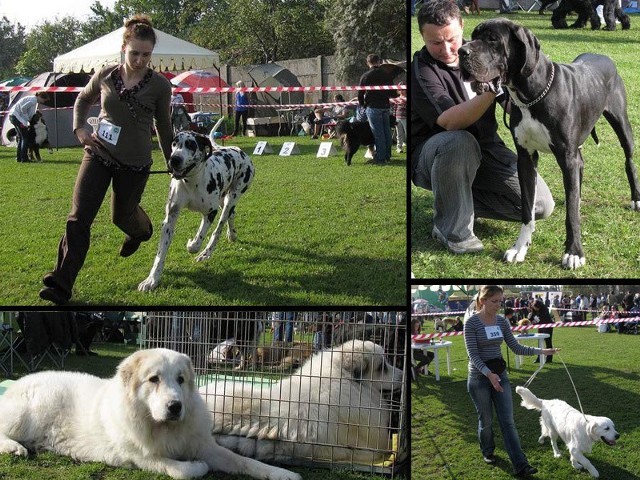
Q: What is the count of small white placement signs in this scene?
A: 3